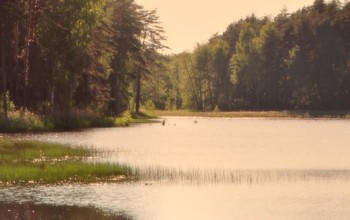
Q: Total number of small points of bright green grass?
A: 2